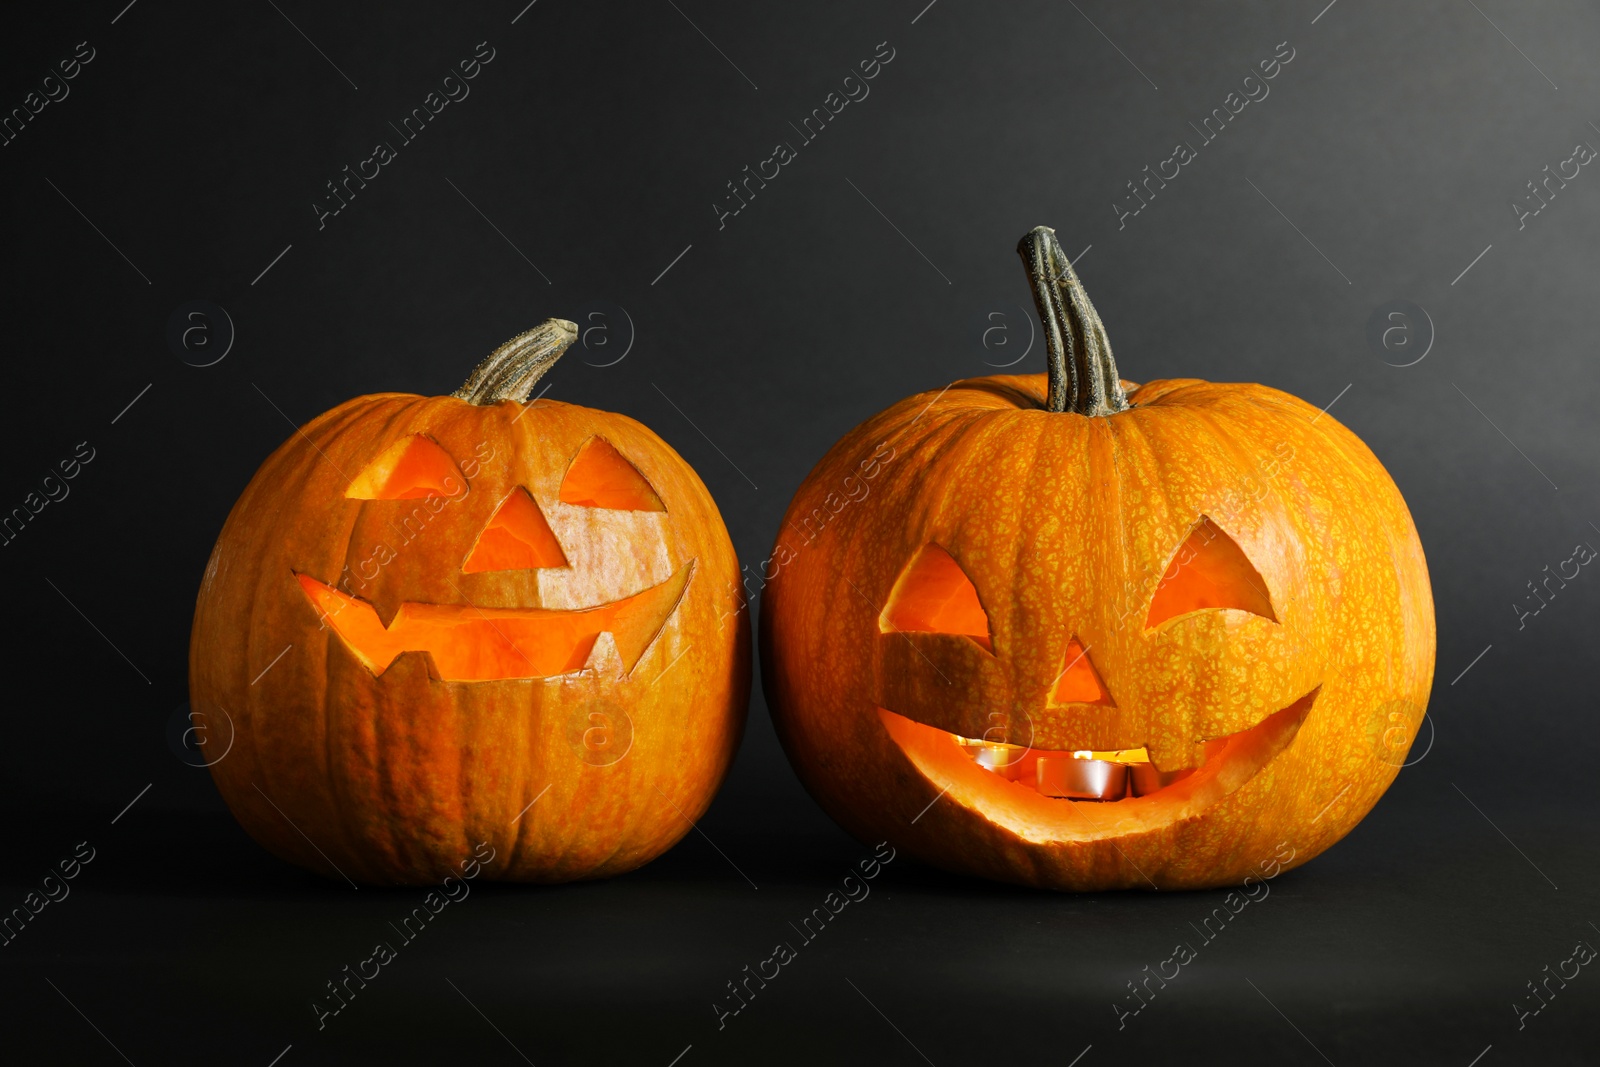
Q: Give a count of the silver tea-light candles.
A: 3